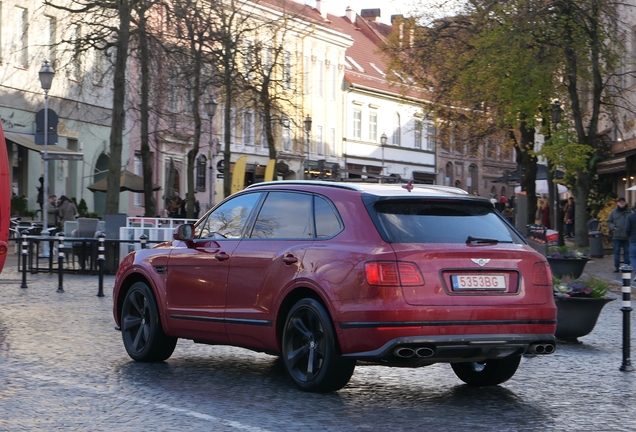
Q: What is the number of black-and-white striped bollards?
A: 5